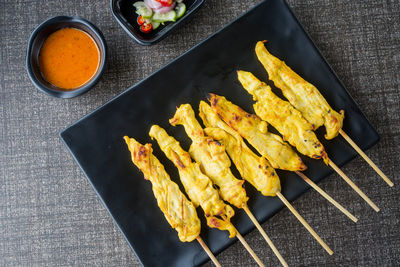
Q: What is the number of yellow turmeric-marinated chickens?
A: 7